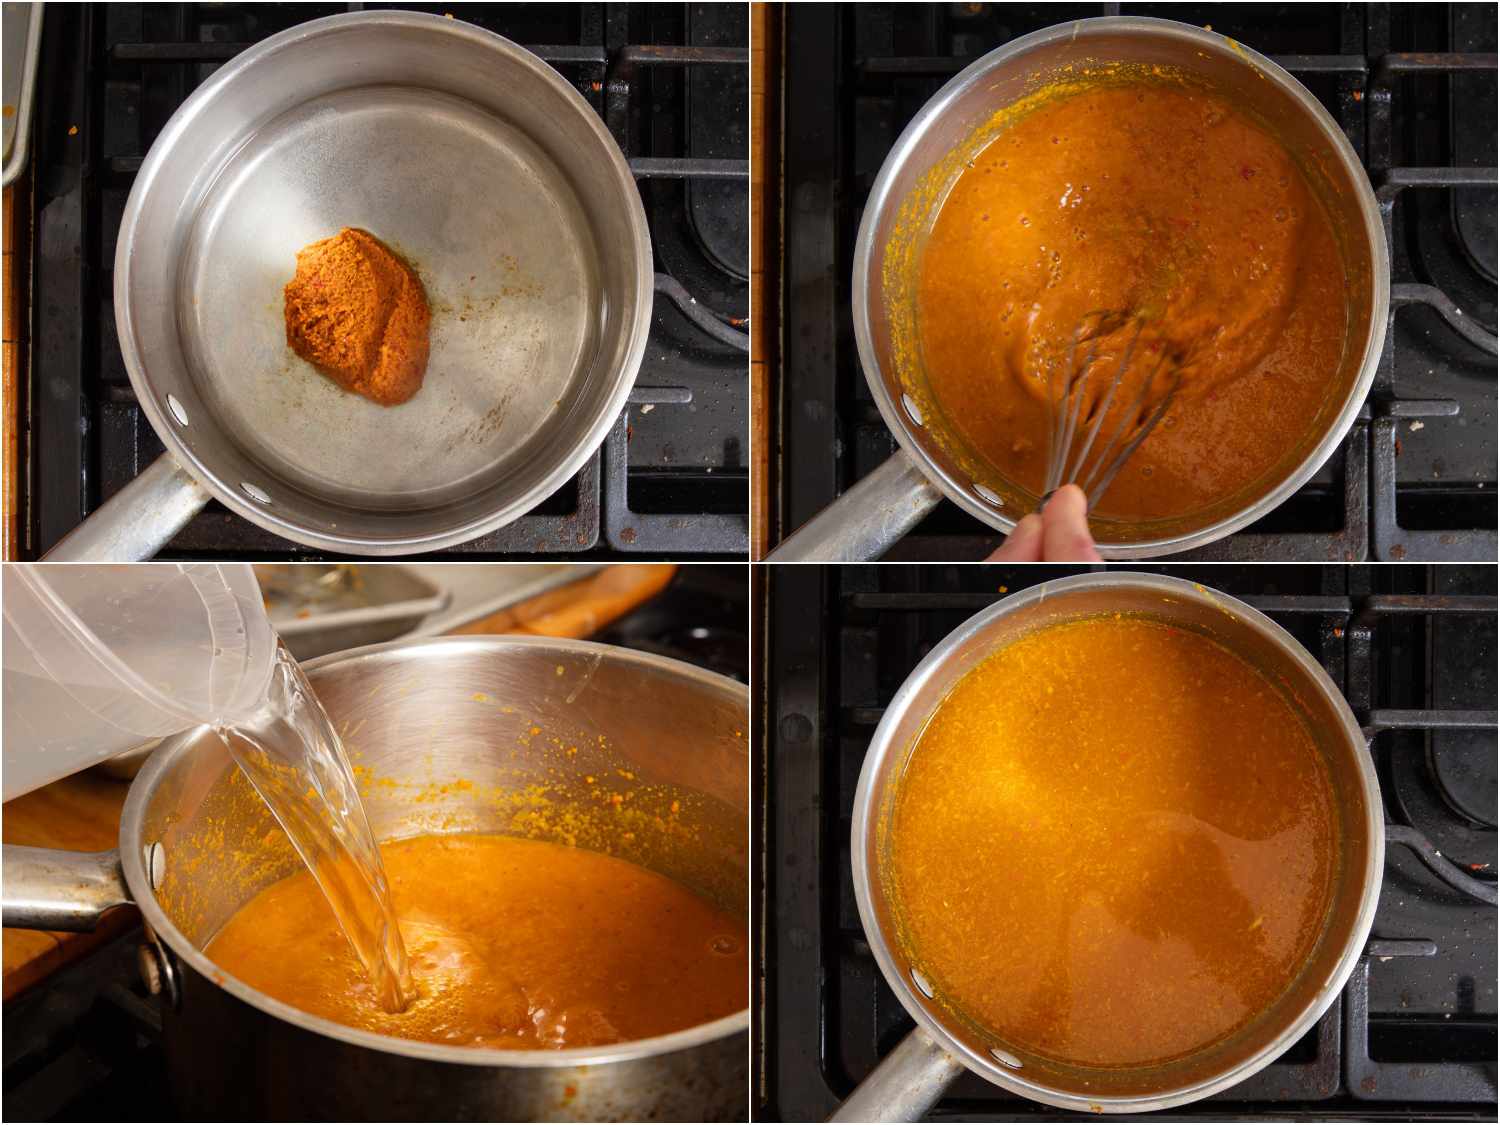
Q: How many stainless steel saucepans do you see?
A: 4